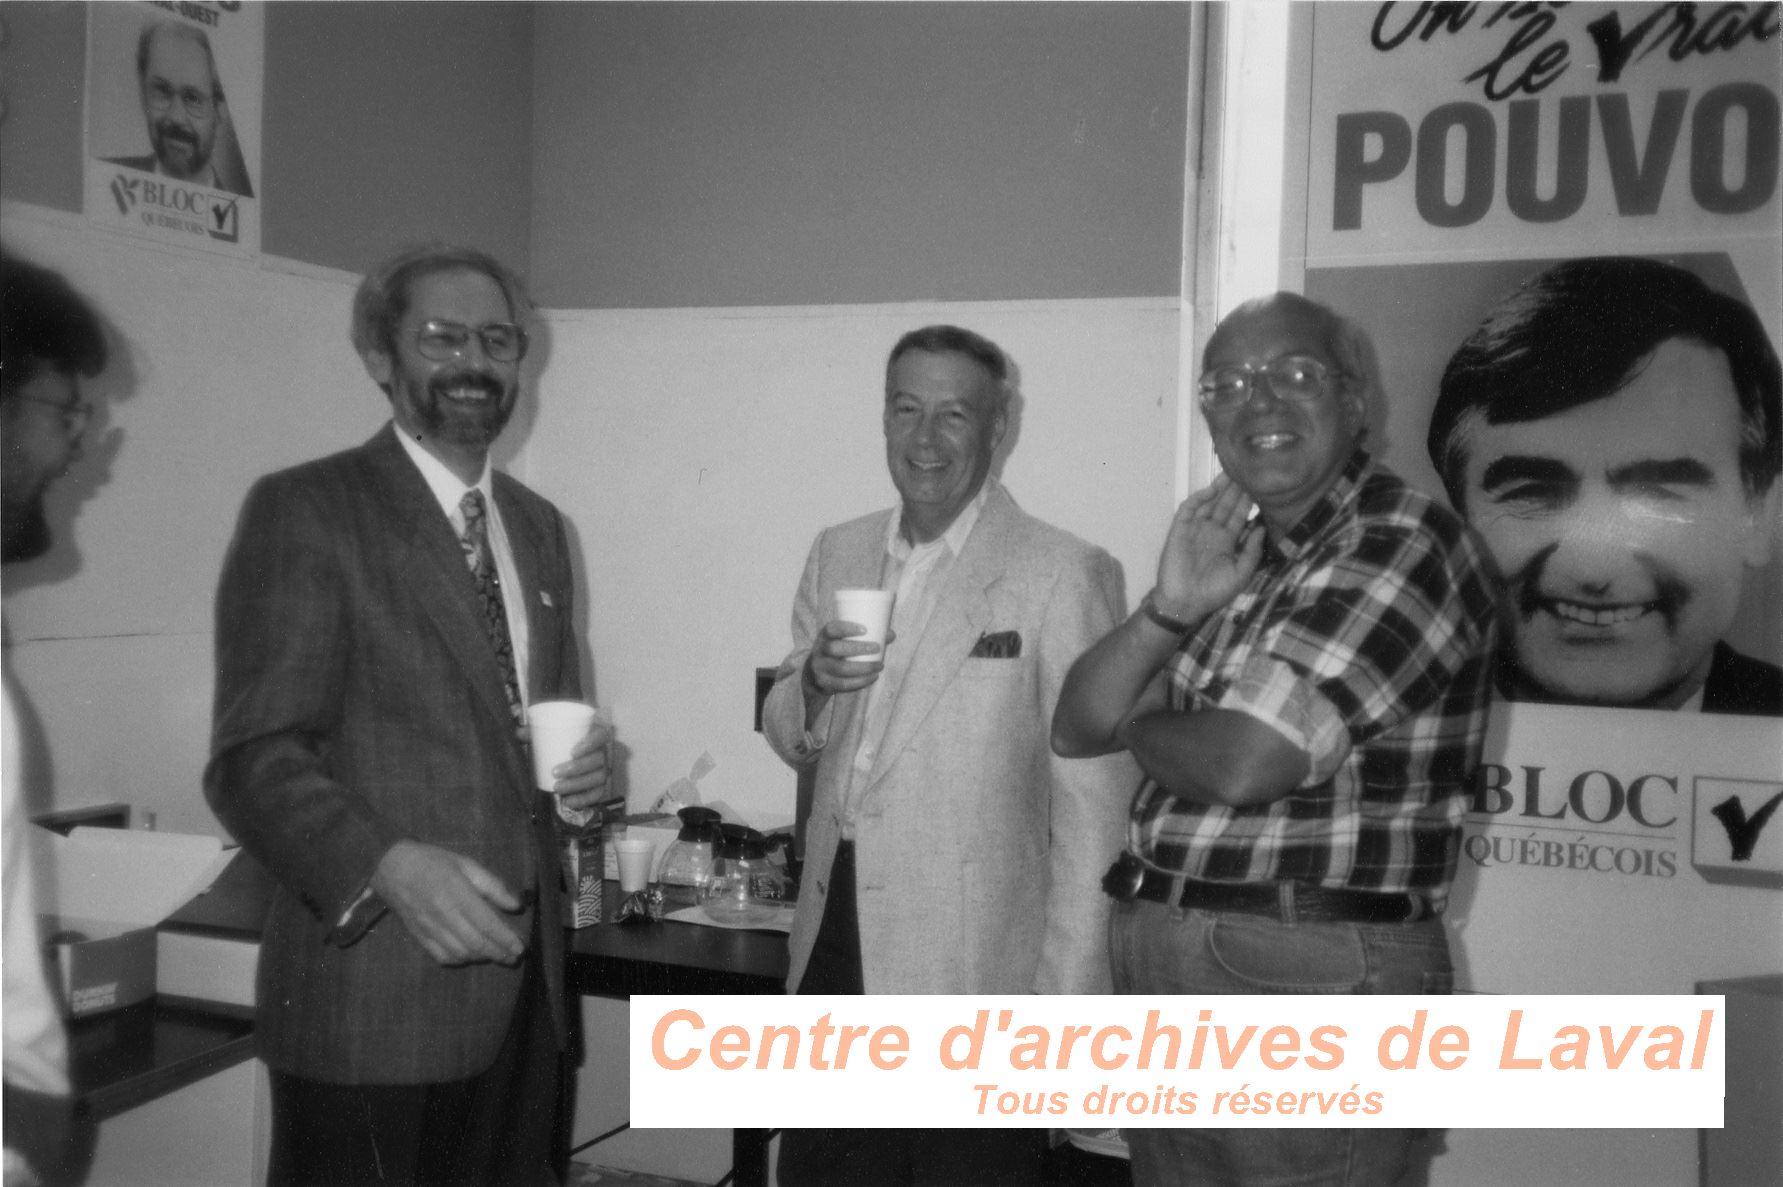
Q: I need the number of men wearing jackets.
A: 2